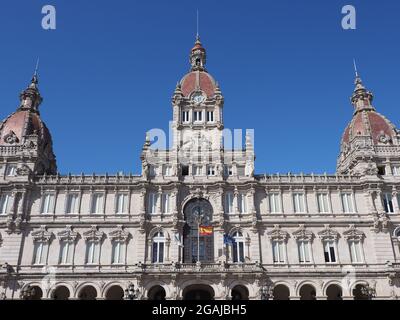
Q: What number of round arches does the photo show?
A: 14